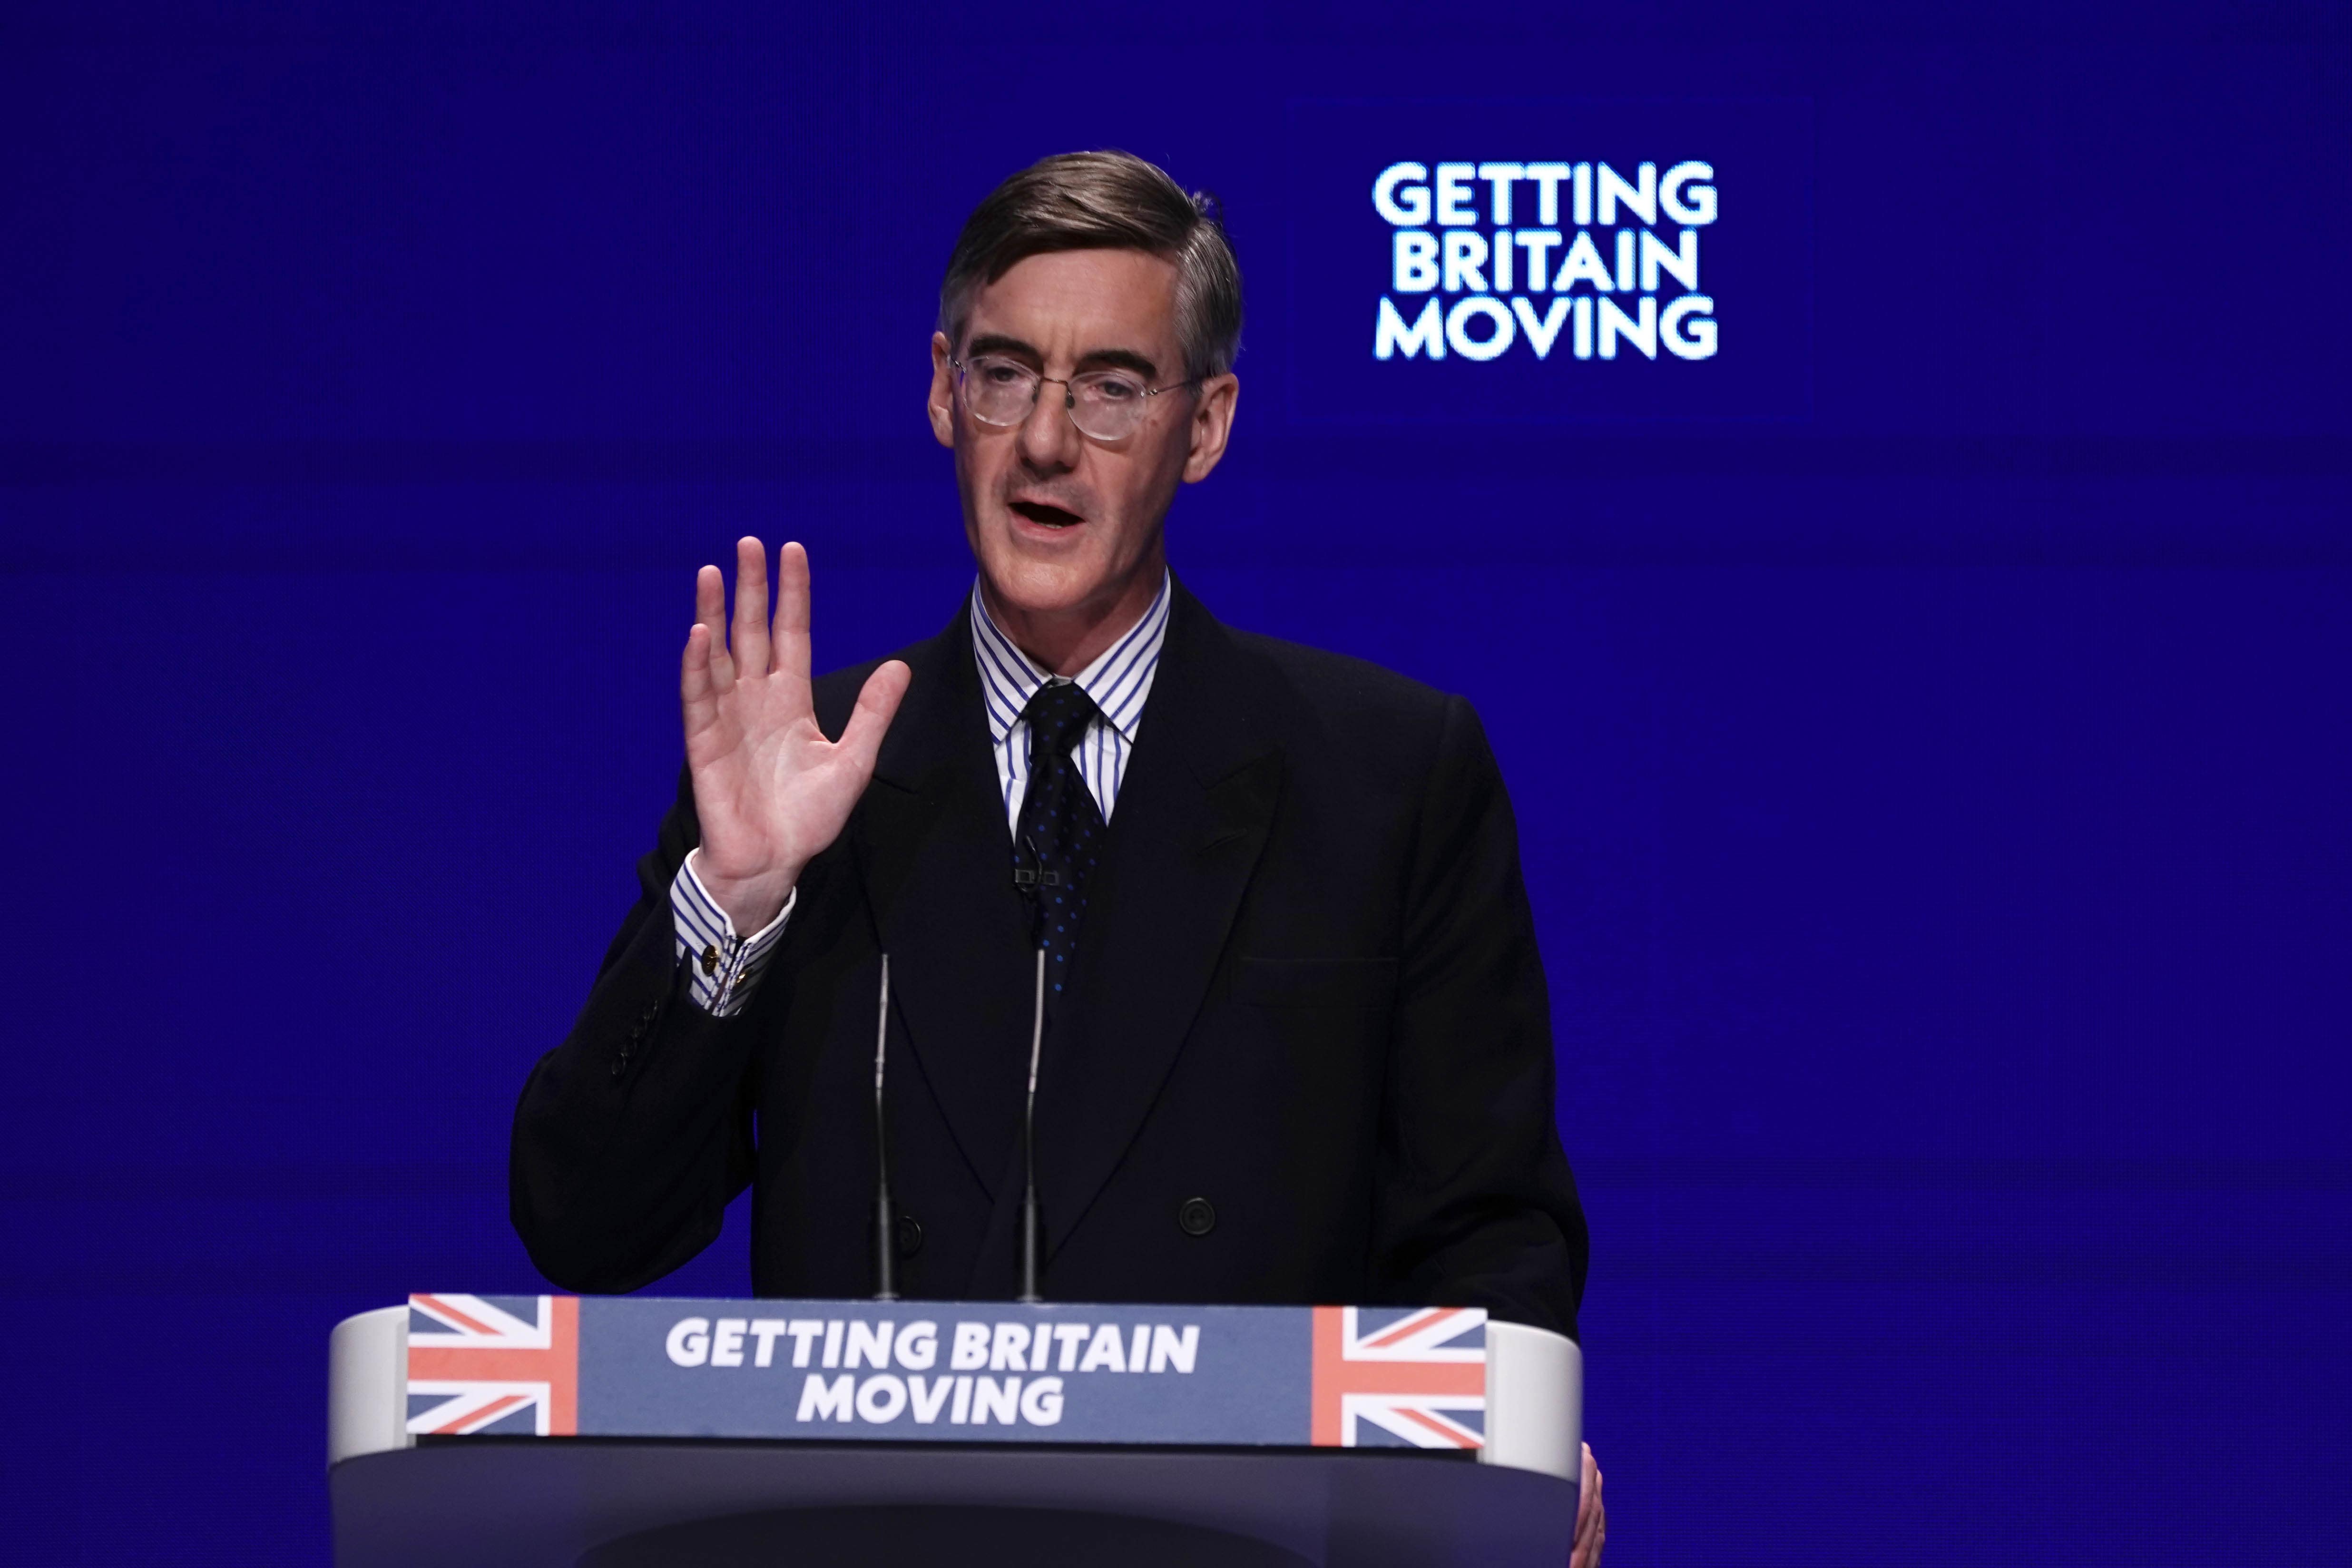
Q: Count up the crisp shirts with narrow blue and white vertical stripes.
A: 1